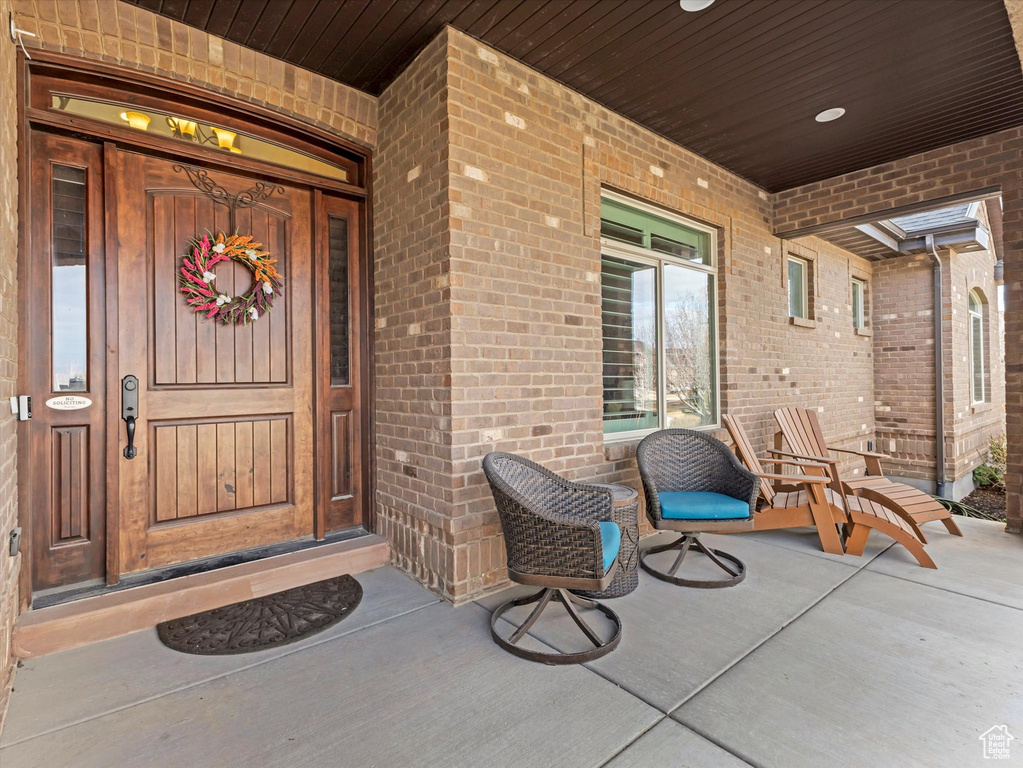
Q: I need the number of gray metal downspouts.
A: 1